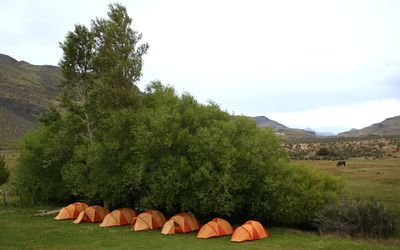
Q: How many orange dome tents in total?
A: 7